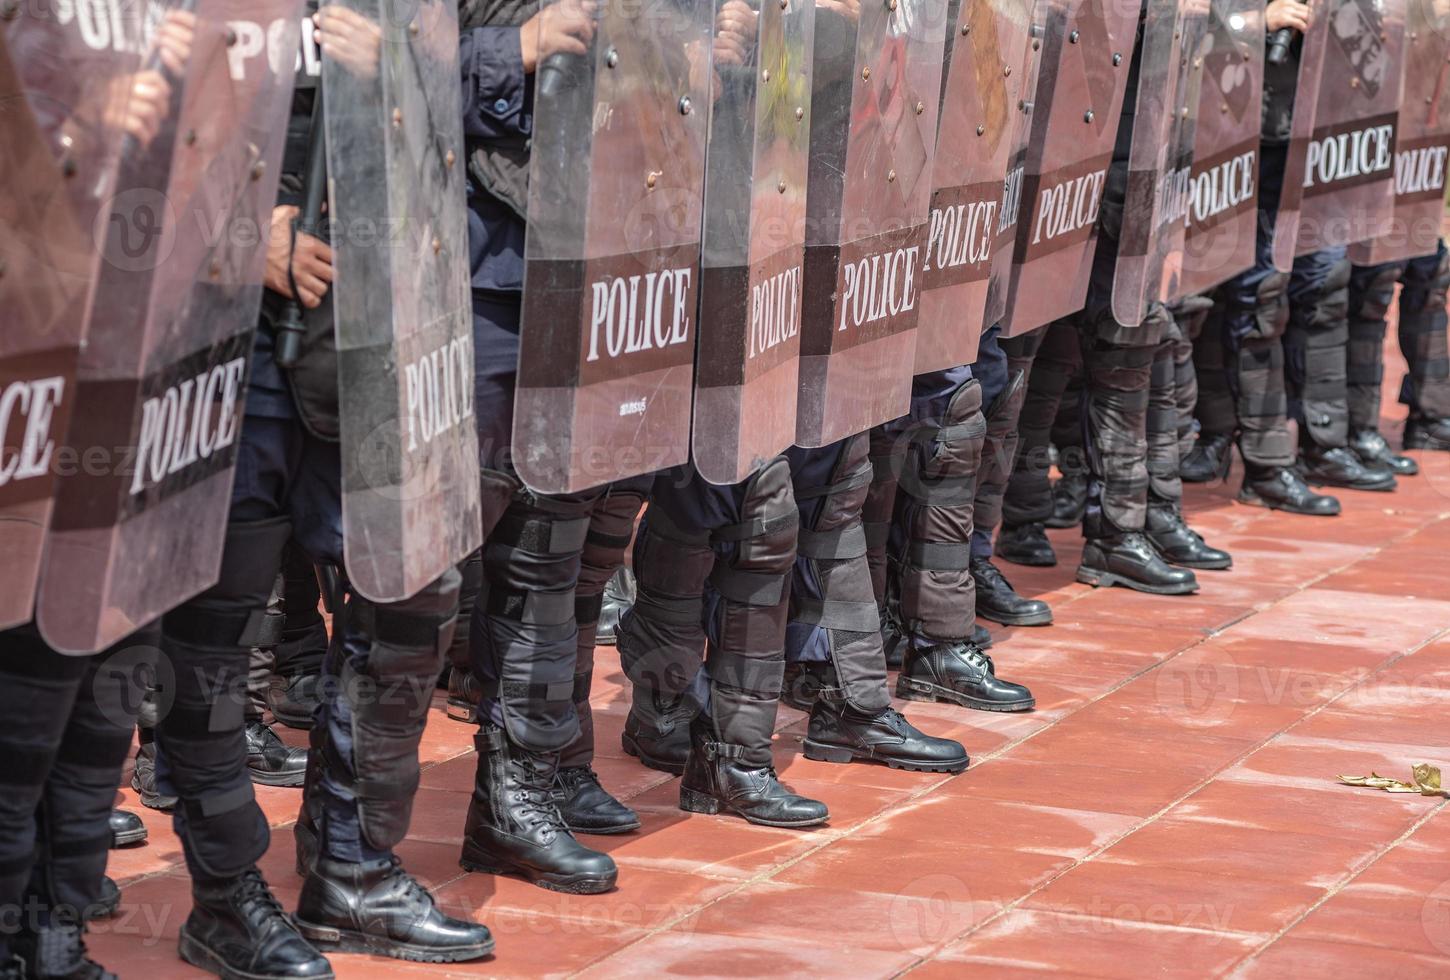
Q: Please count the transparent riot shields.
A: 13